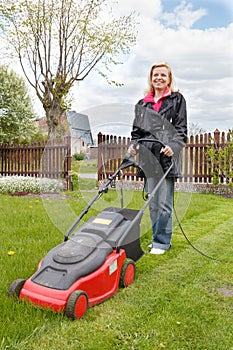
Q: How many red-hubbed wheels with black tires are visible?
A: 2